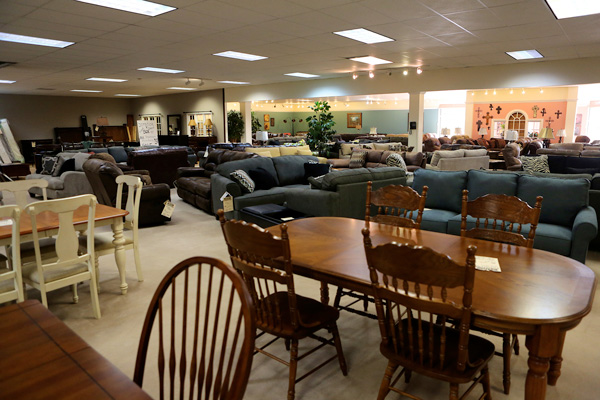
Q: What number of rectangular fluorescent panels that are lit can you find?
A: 15